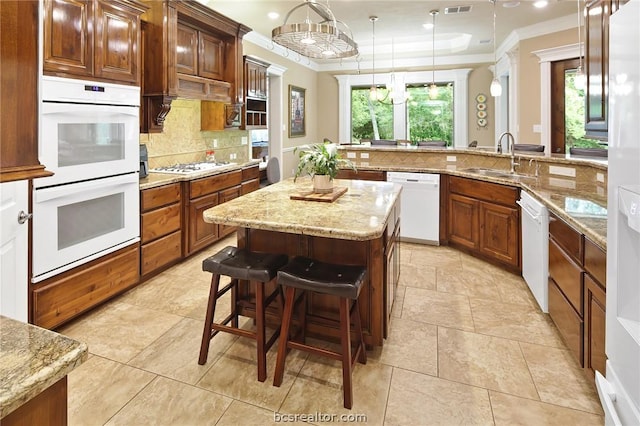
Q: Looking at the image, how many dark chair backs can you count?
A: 4